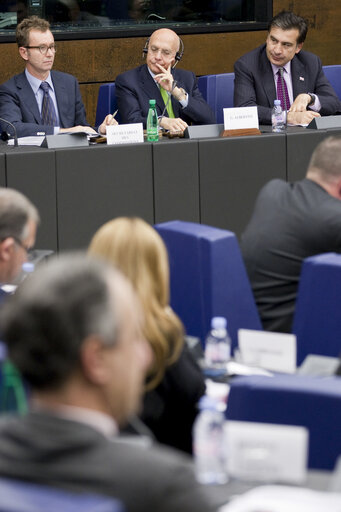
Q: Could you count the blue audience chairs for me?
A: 4